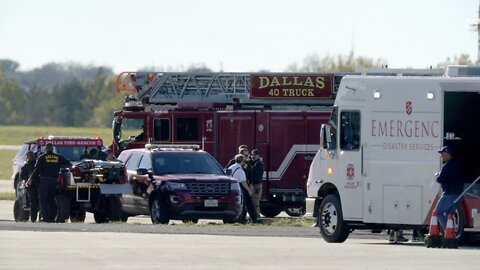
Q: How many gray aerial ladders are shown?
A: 1